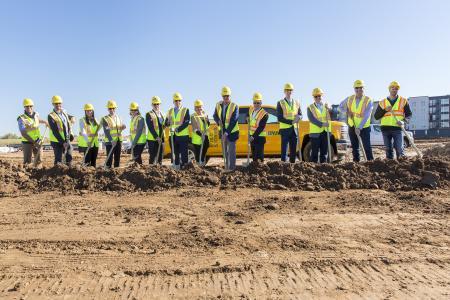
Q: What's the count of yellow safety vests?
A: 14